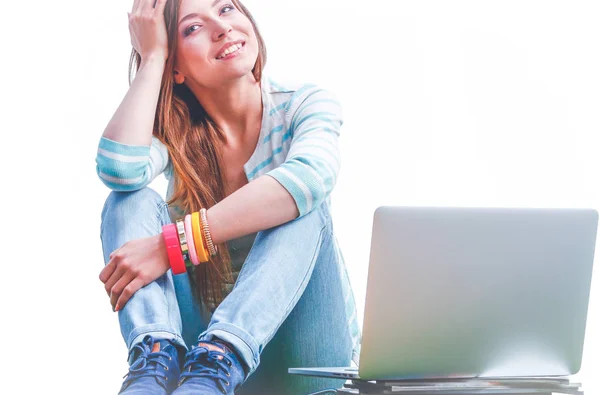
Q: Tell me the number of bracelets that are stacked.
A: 5